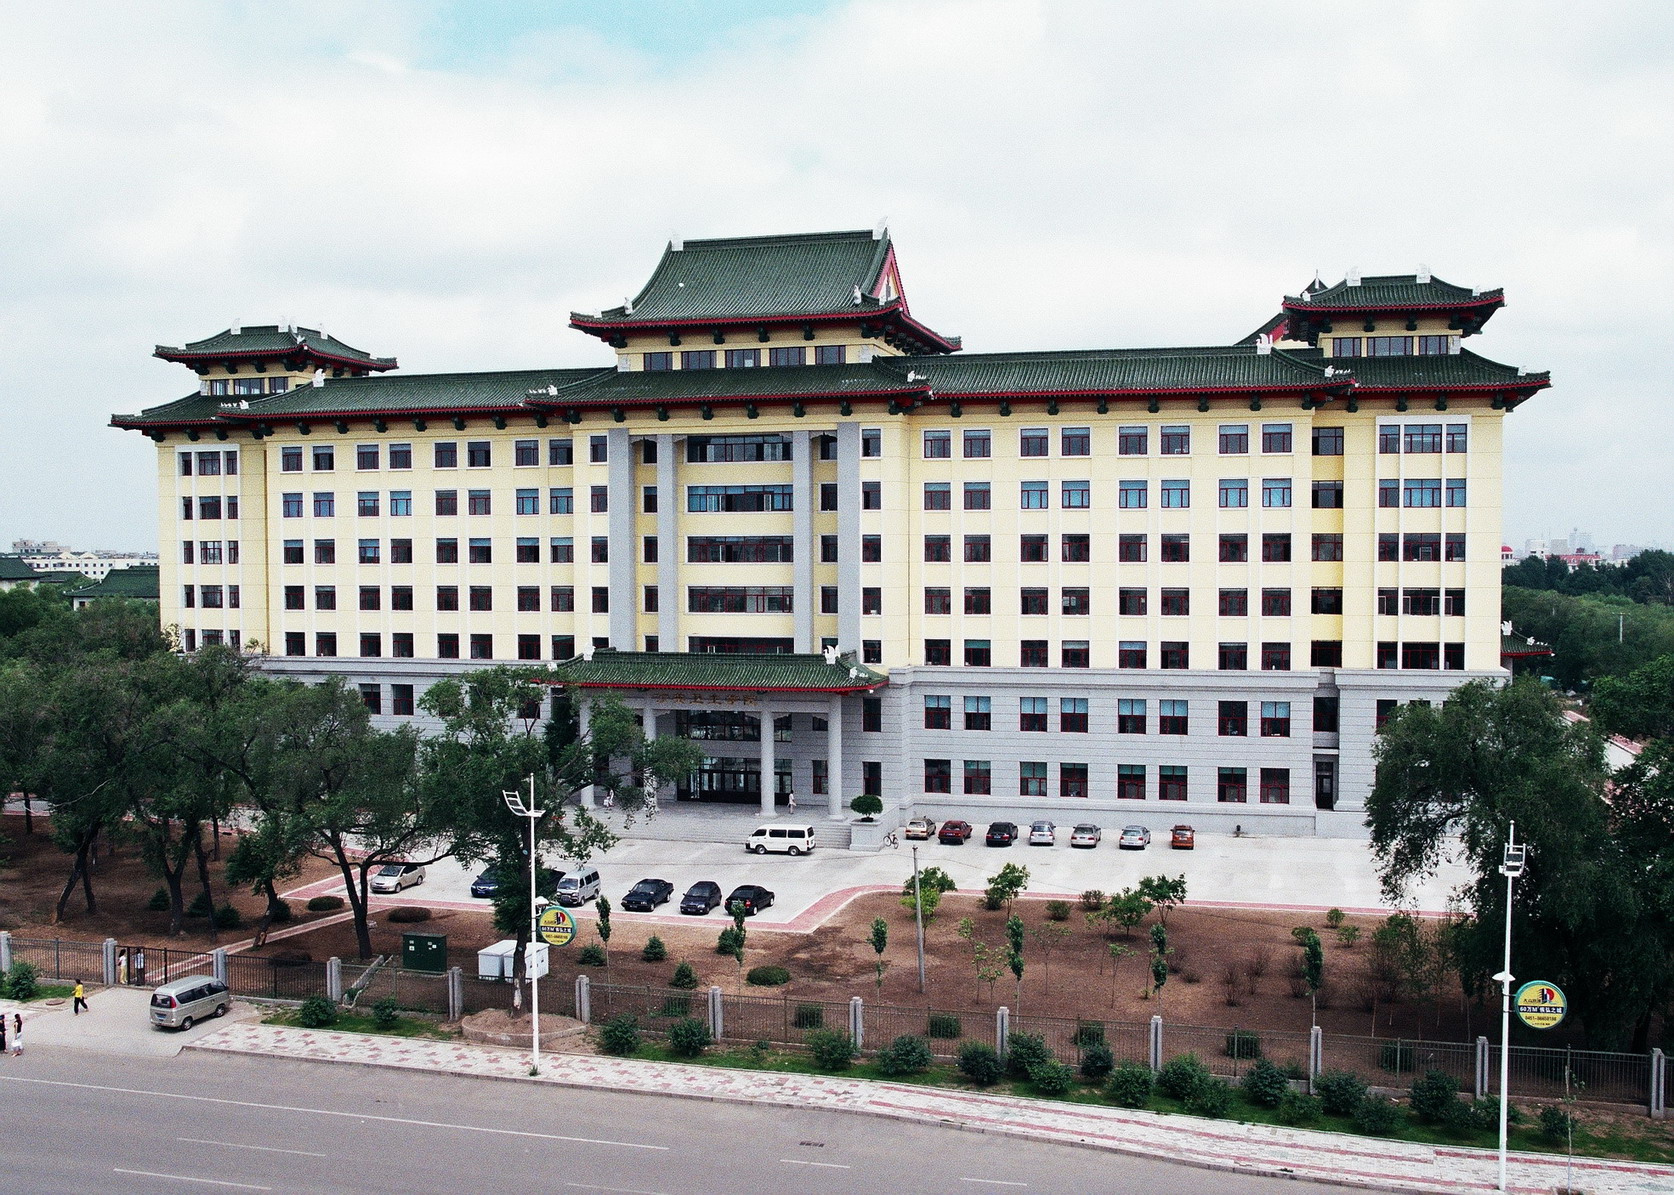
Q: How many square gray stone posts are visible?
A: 13